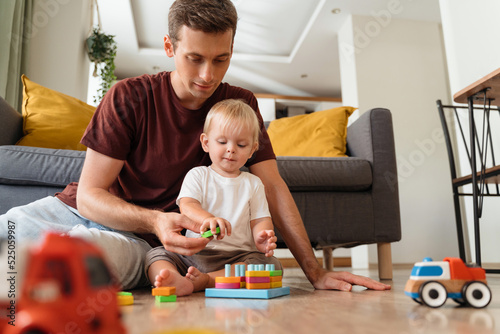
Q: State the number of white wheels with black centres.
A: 2